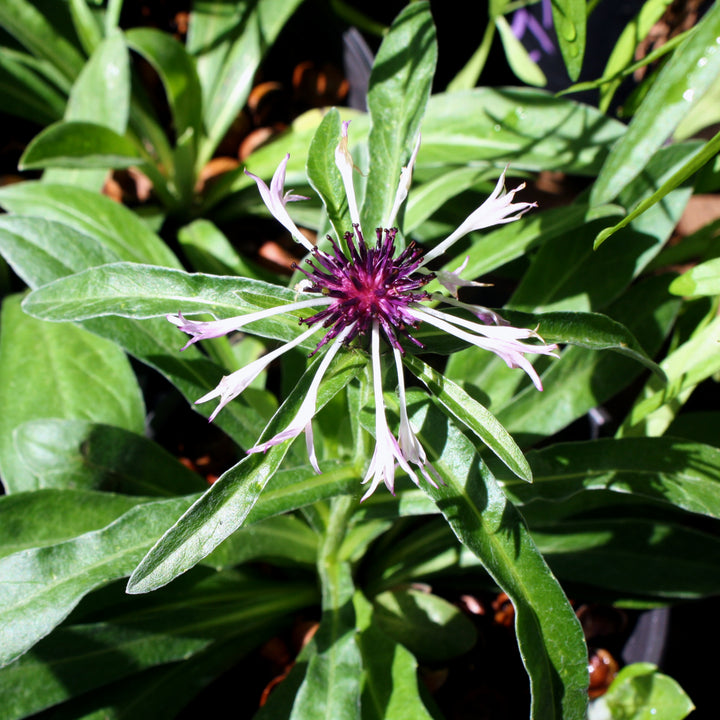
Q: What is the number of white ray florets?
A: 13